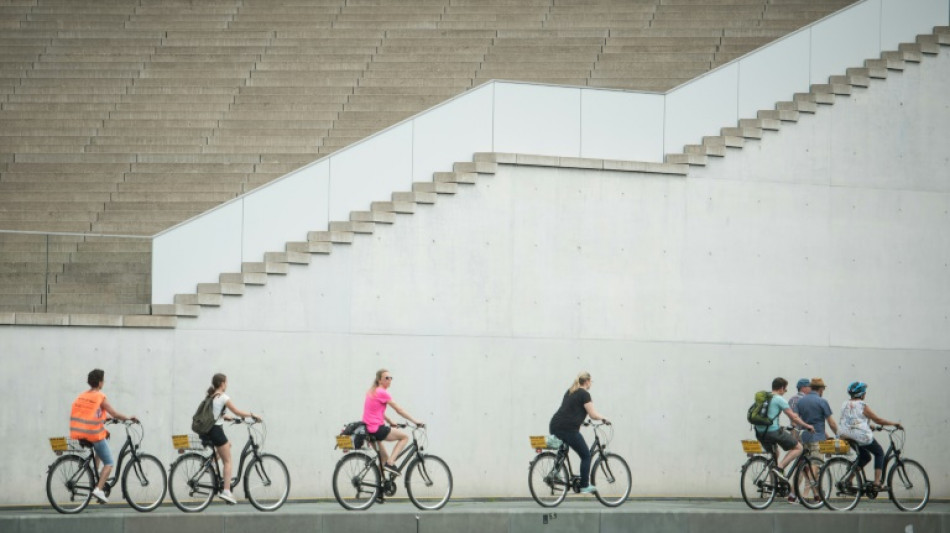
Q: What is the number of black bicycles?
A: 6